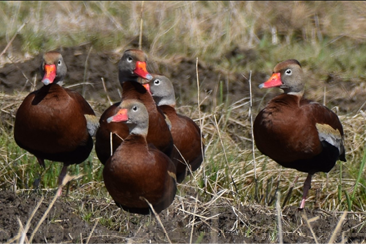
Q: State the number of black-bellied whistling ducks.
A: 5